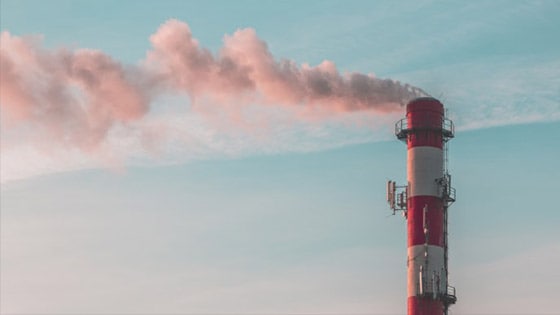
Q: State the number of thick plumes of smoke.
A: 1